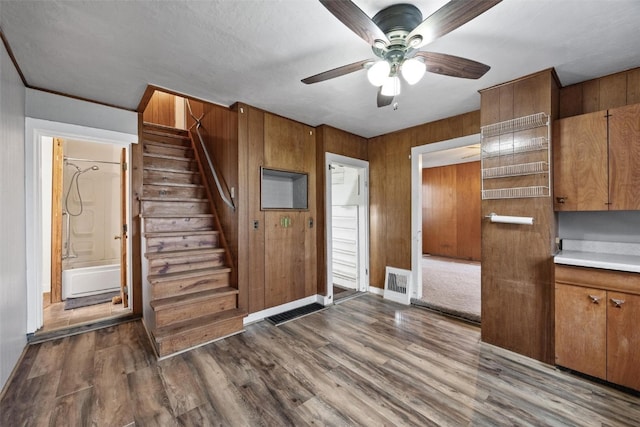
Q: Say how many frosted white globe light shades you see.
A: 3